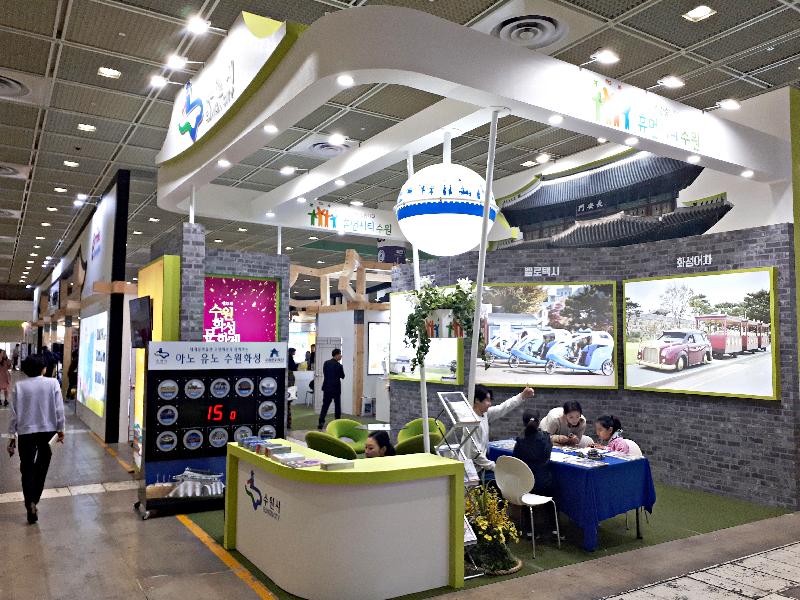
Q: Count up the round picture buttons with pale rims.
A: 12